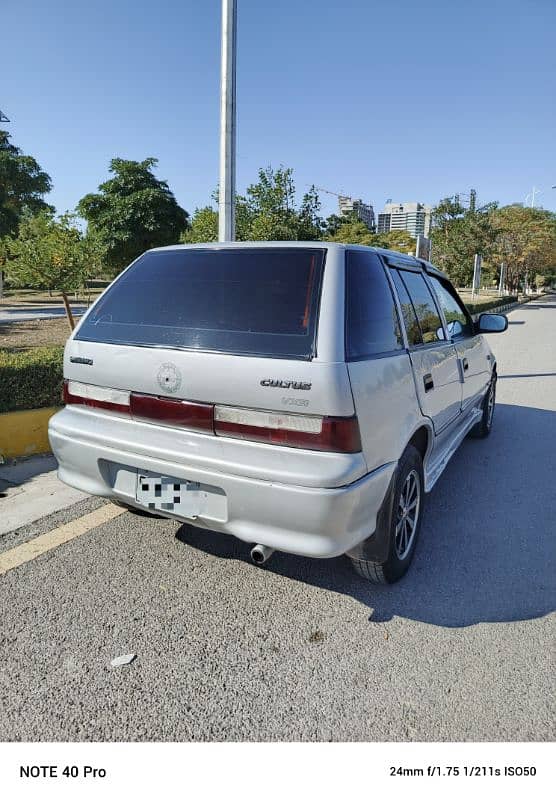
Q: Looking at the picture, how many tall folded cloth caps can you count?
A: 0